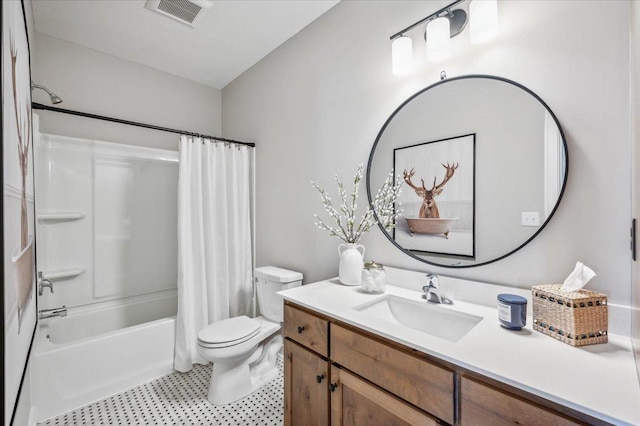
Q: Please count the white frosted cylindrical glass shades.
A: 3